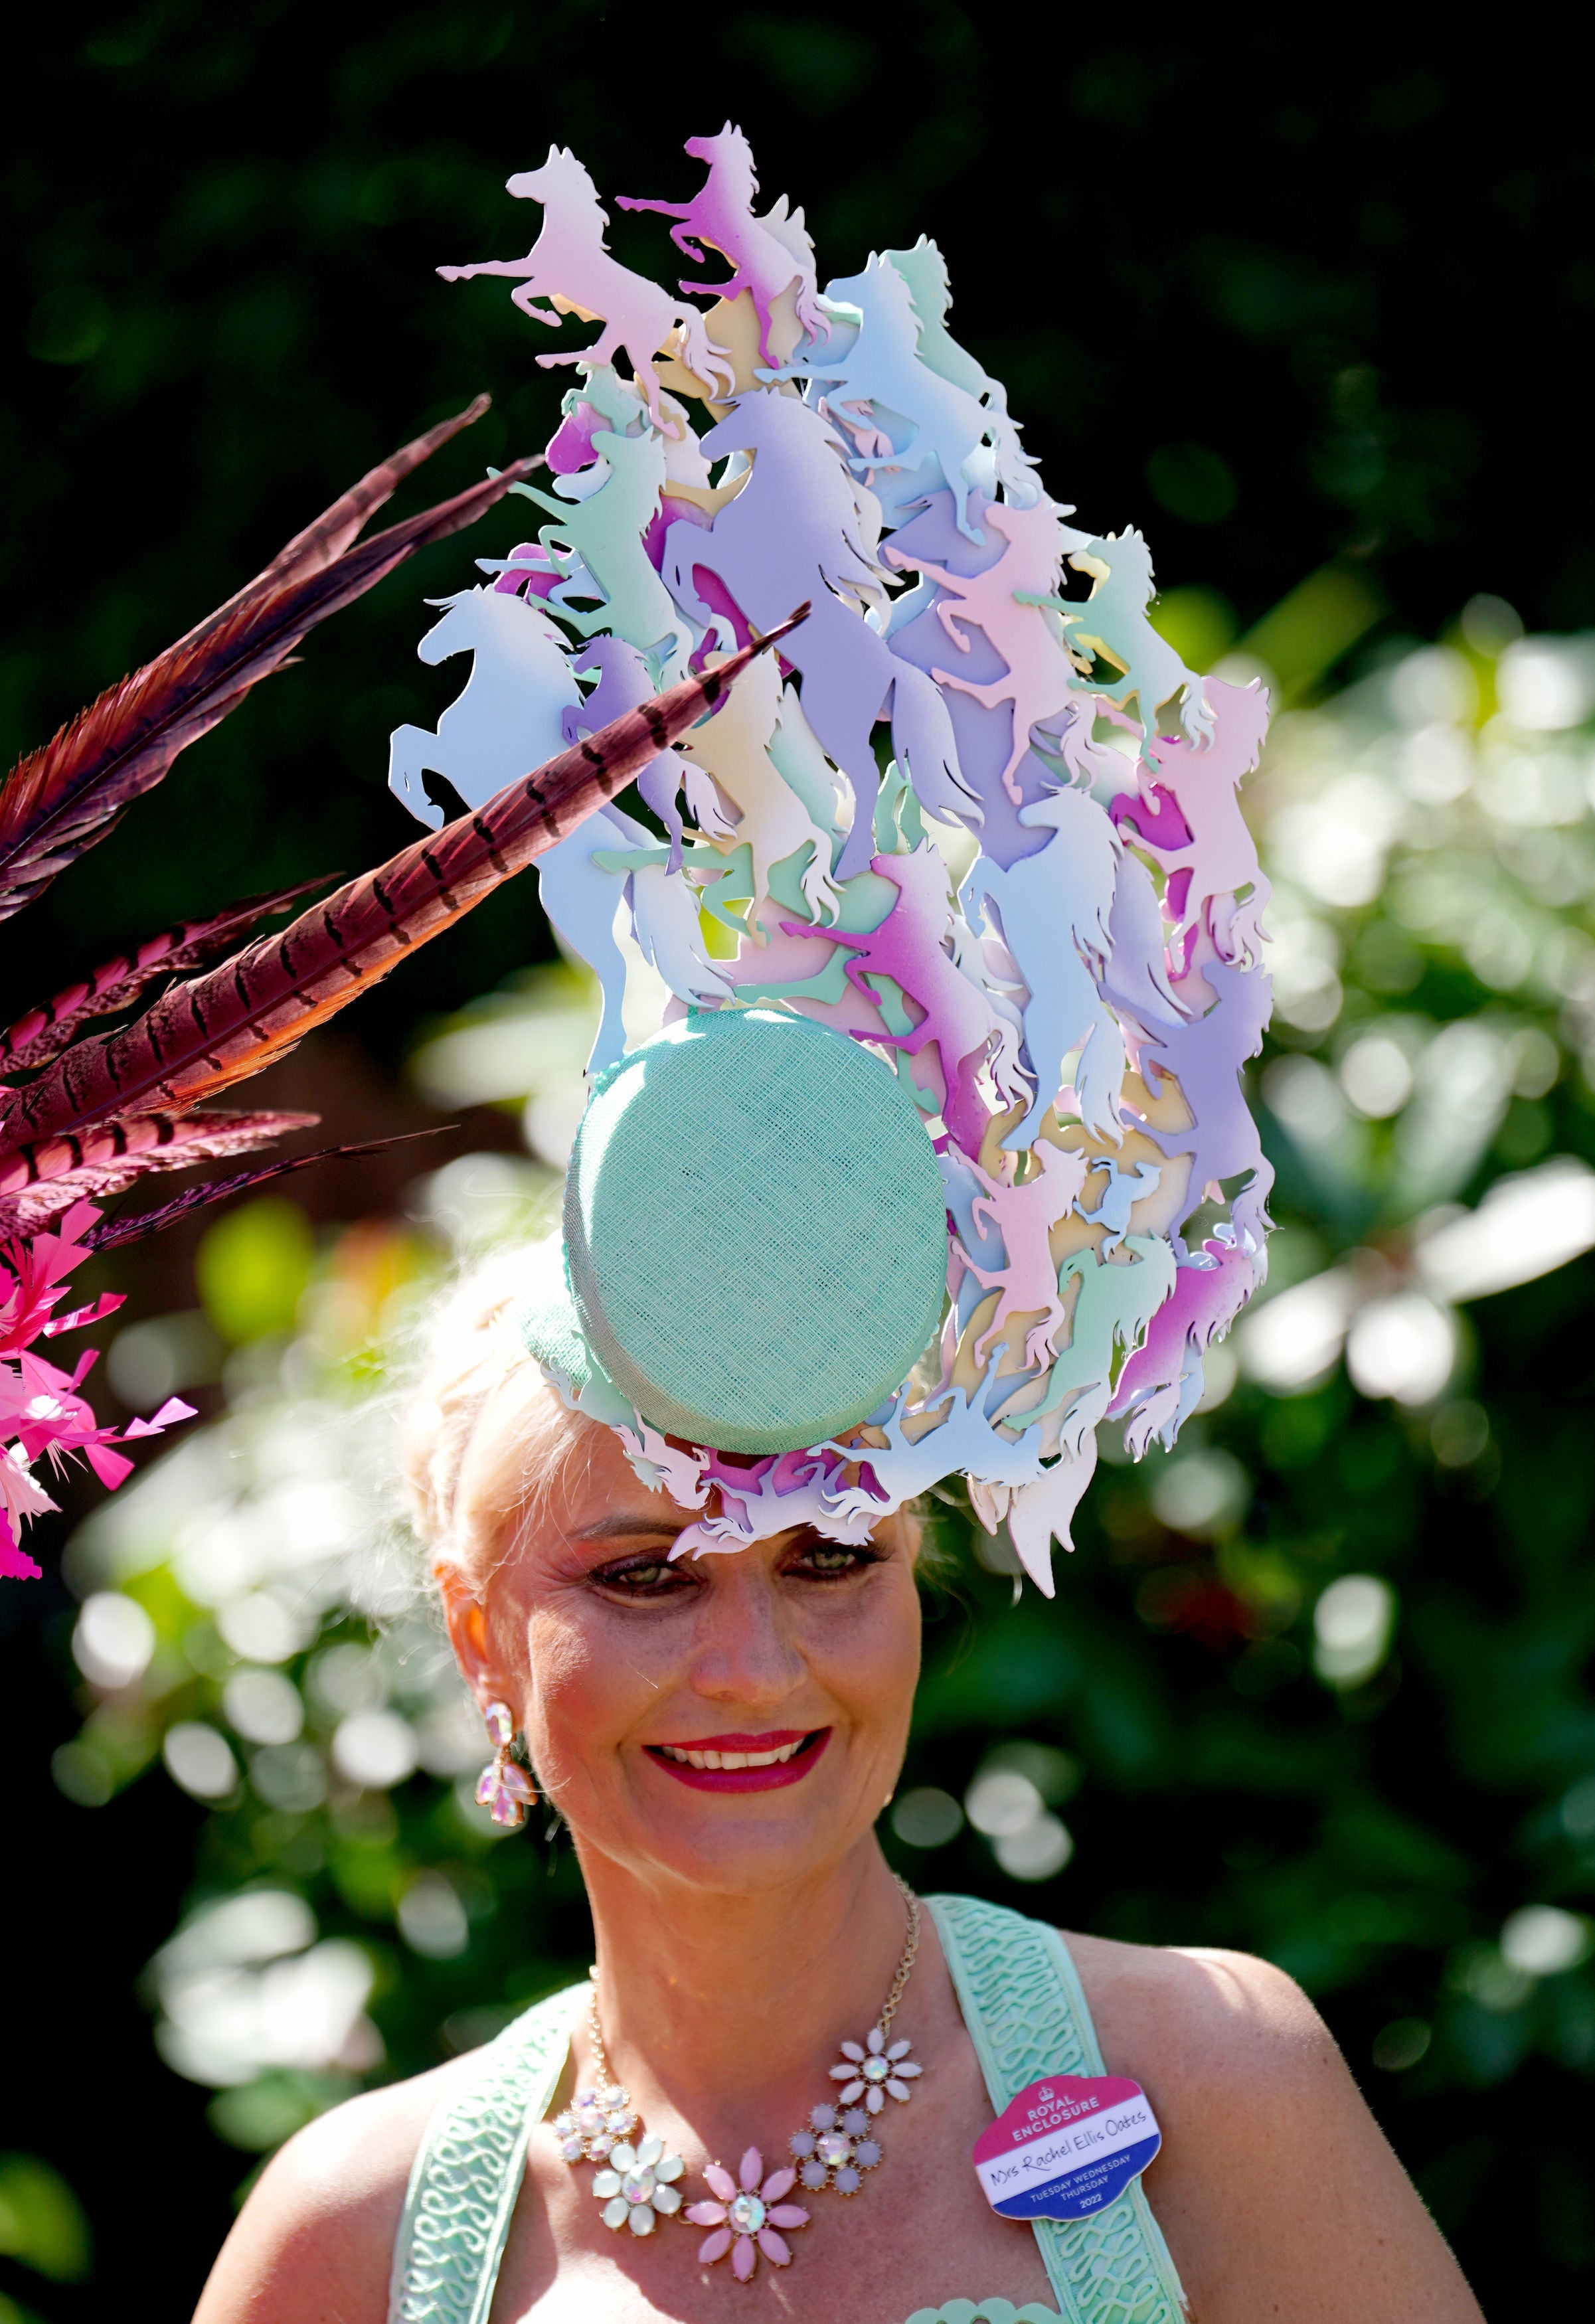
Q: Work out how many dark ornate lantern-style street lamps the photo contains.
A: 0